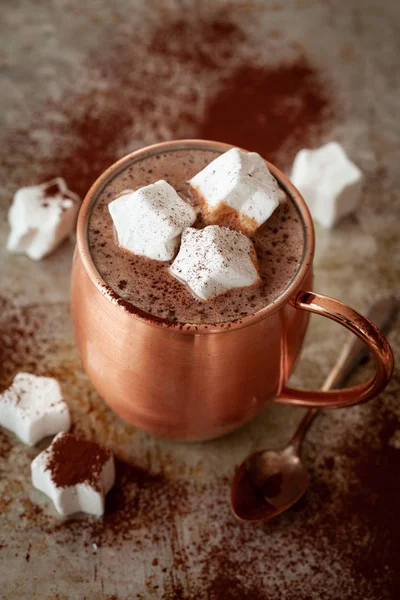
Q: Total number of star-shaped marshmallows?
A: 7